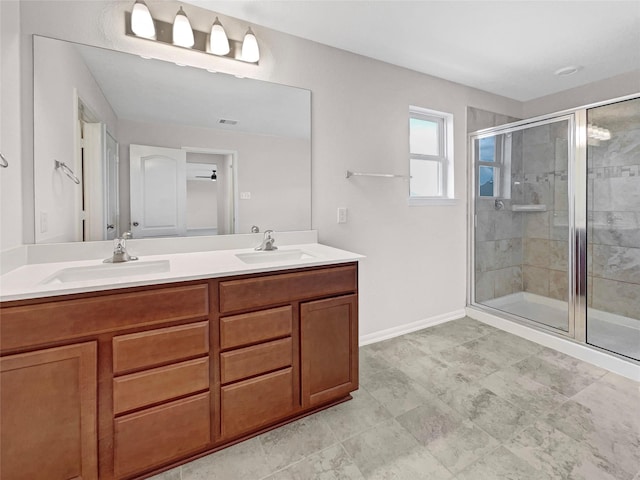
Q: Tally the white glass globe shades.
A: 4